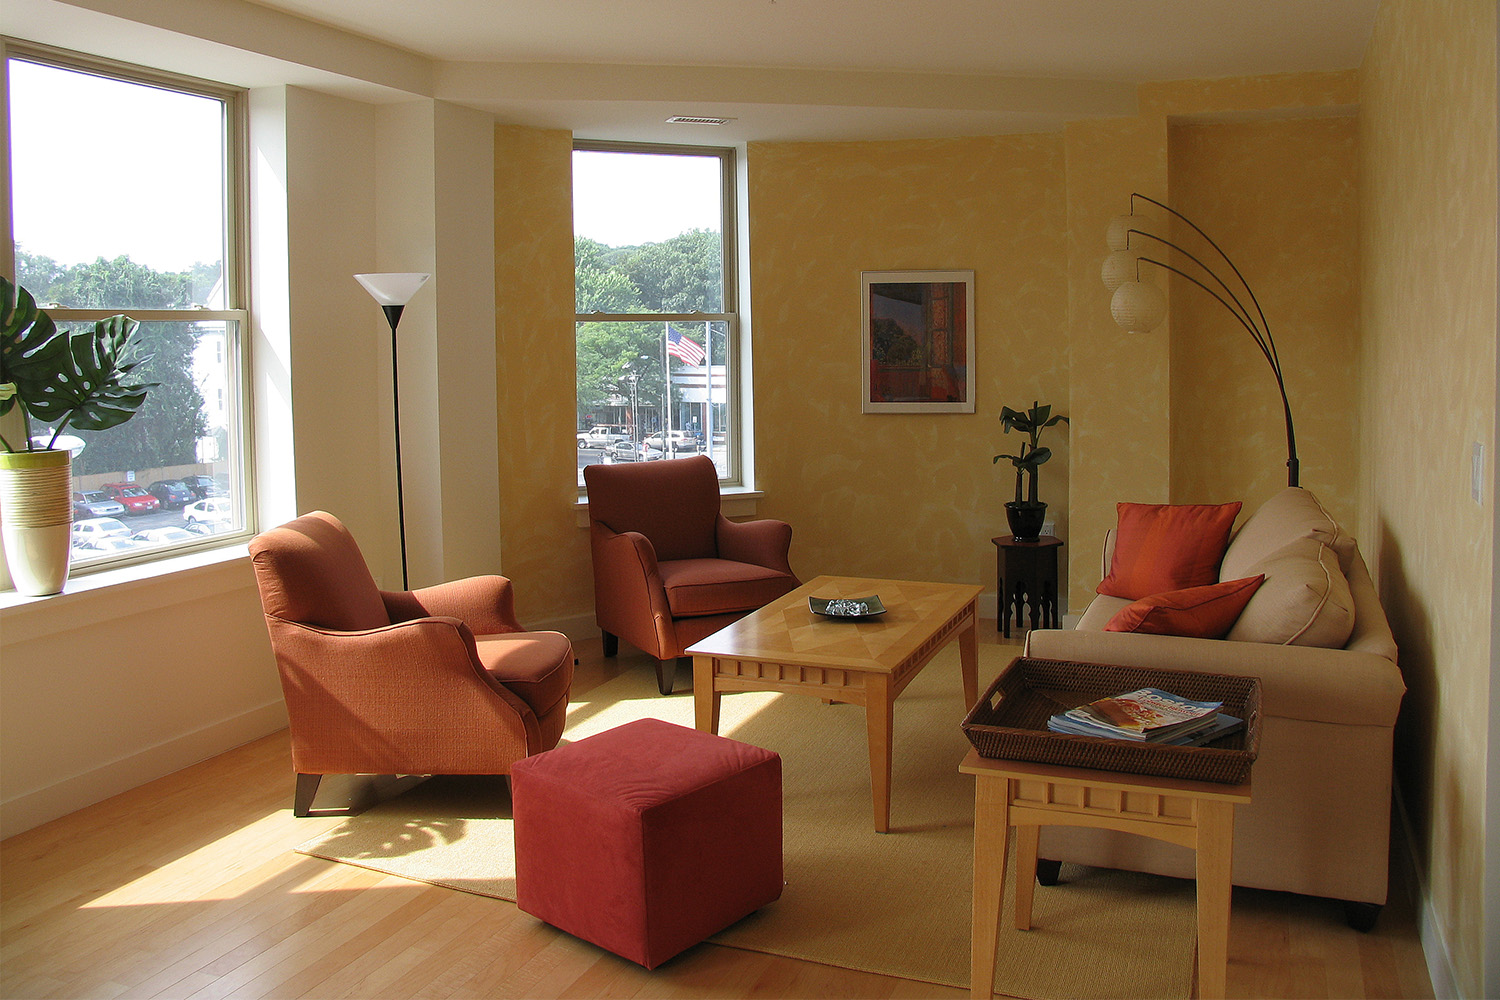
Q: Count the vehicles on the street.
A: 3